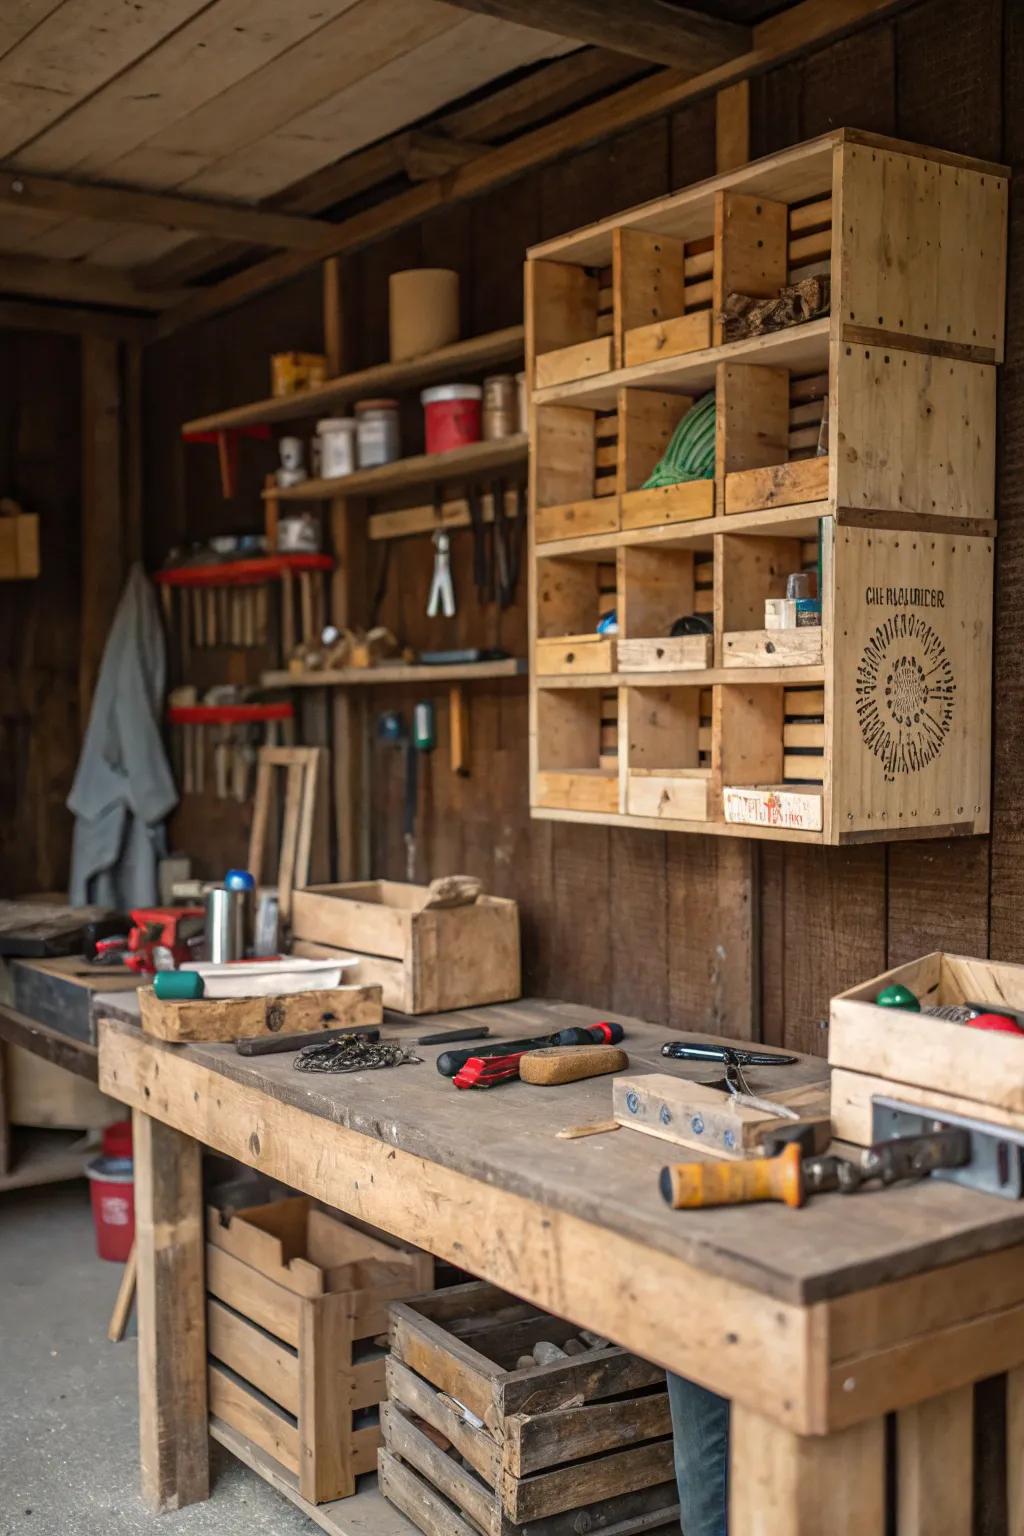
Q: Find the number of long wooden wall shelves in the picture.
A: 3